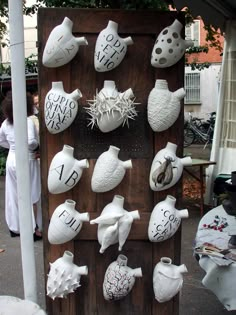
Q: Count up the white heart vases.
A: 15